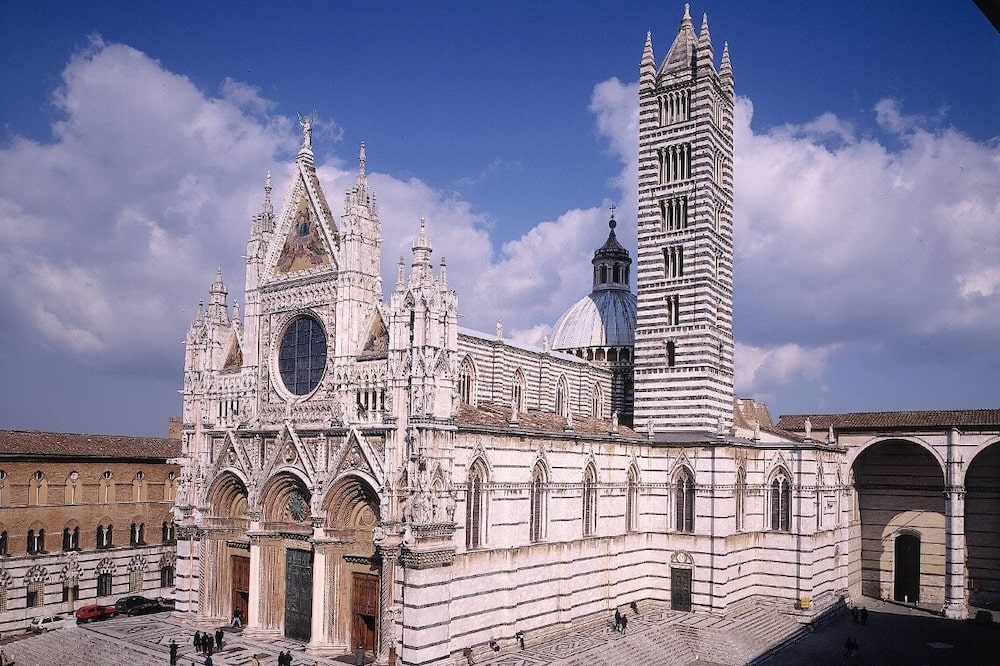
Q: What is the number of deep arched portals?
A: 3